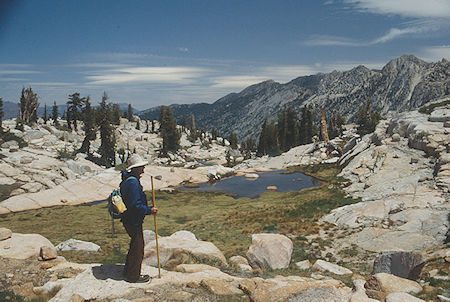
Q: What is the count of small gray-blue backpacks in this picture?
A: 1